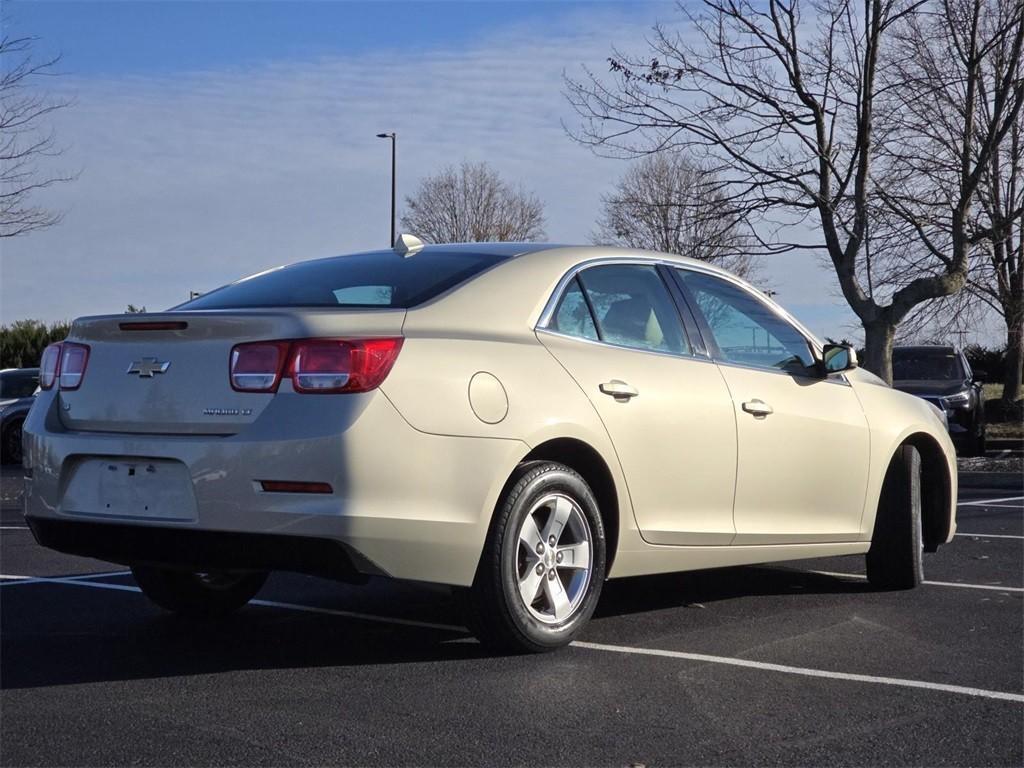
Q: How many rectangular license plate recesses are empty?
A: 1